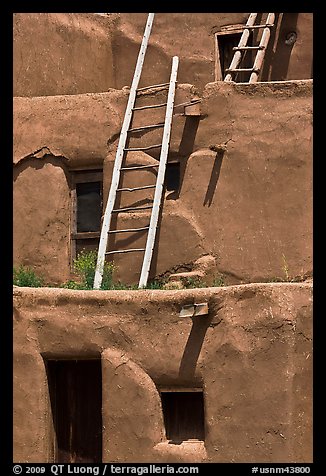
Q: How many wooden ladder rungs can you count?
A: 12